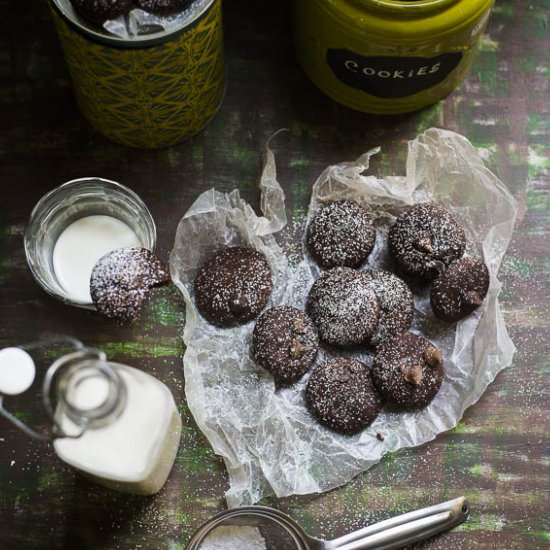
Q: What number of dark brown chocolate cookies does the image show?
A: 12